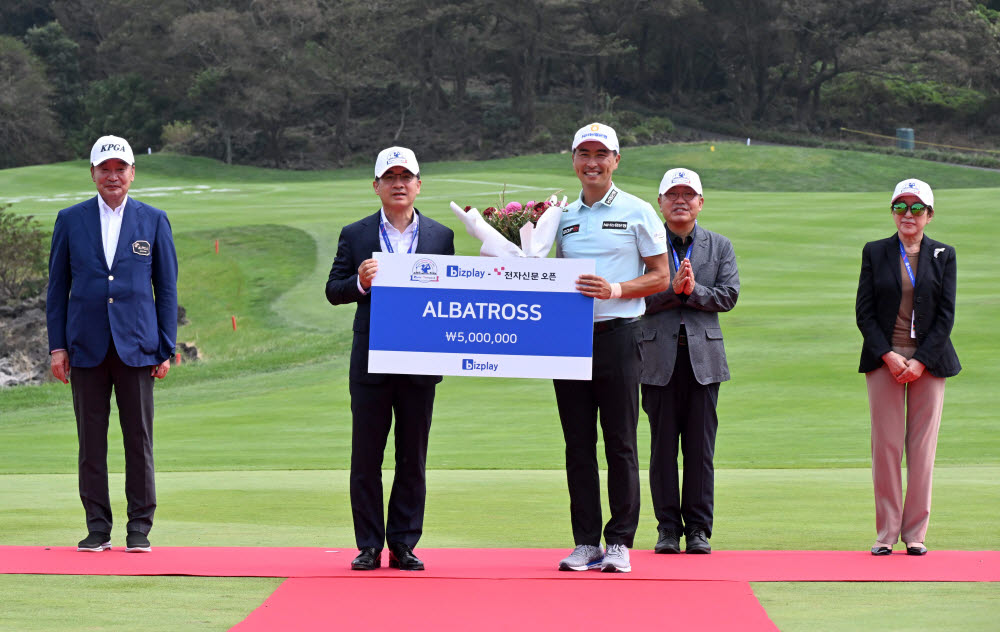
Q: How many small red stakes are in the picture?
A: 3